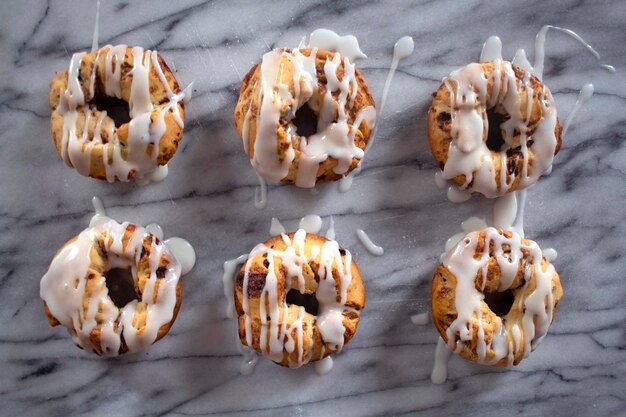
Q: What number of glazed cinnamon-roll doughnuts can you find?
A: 6